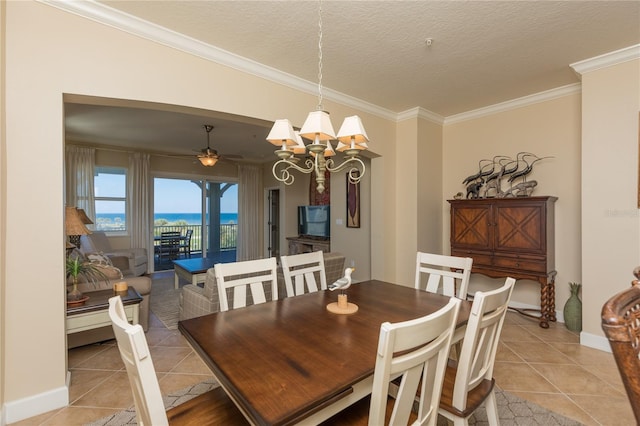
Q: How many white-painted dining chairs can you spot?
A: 6